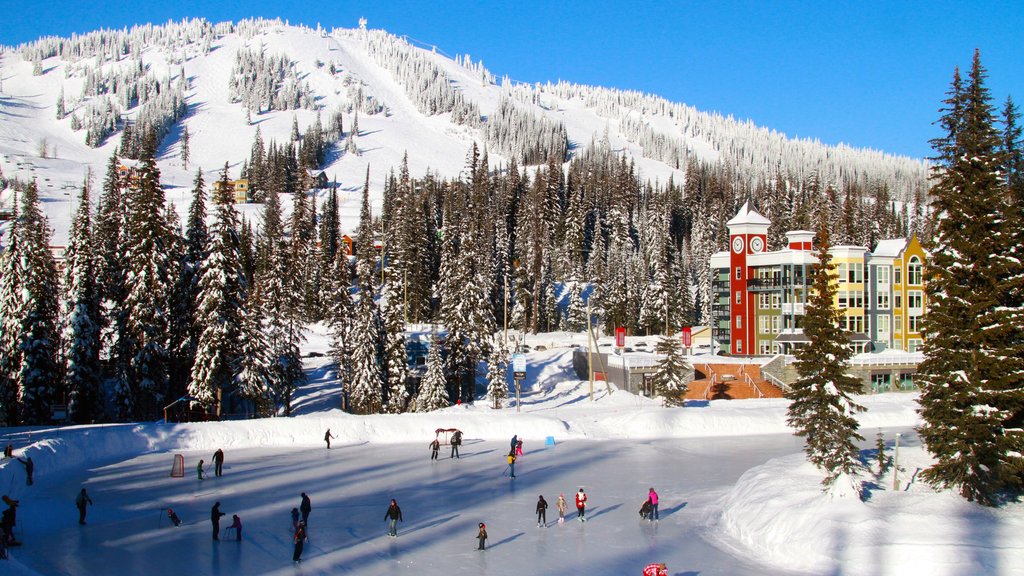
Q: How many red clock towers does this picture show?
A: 1